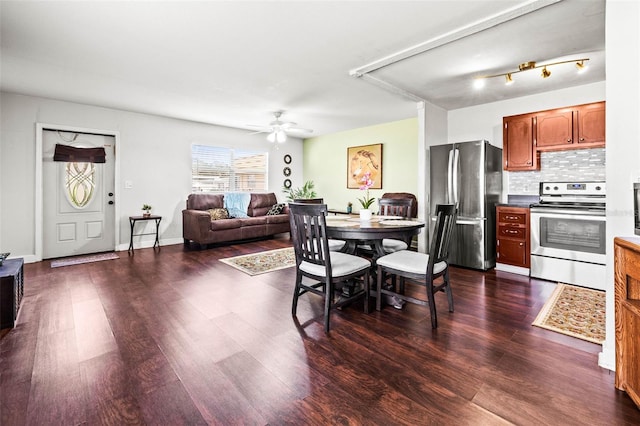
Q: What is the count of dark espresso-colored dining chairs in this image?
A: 4